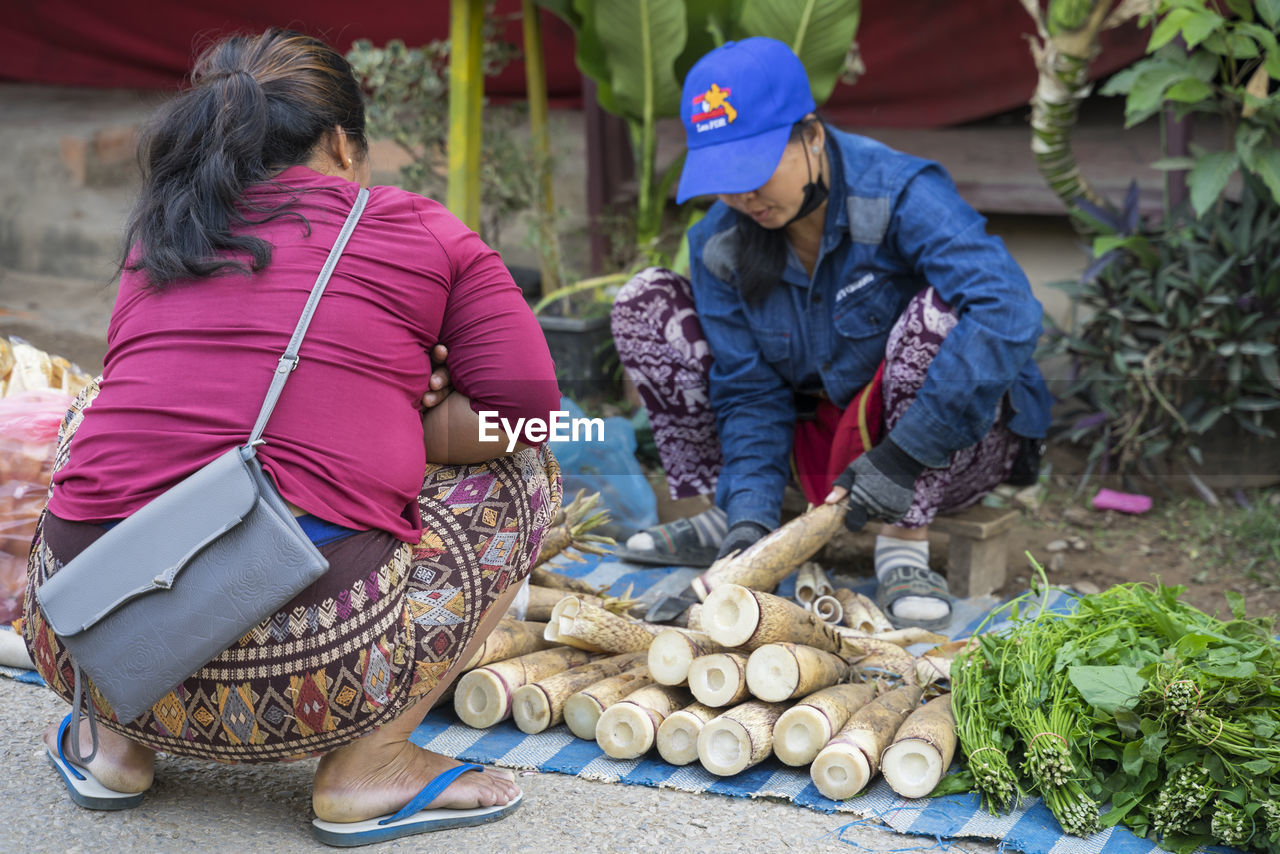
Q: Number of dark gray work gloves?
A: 2